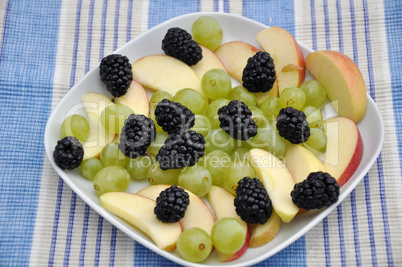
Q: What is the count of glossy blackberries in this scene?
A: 12